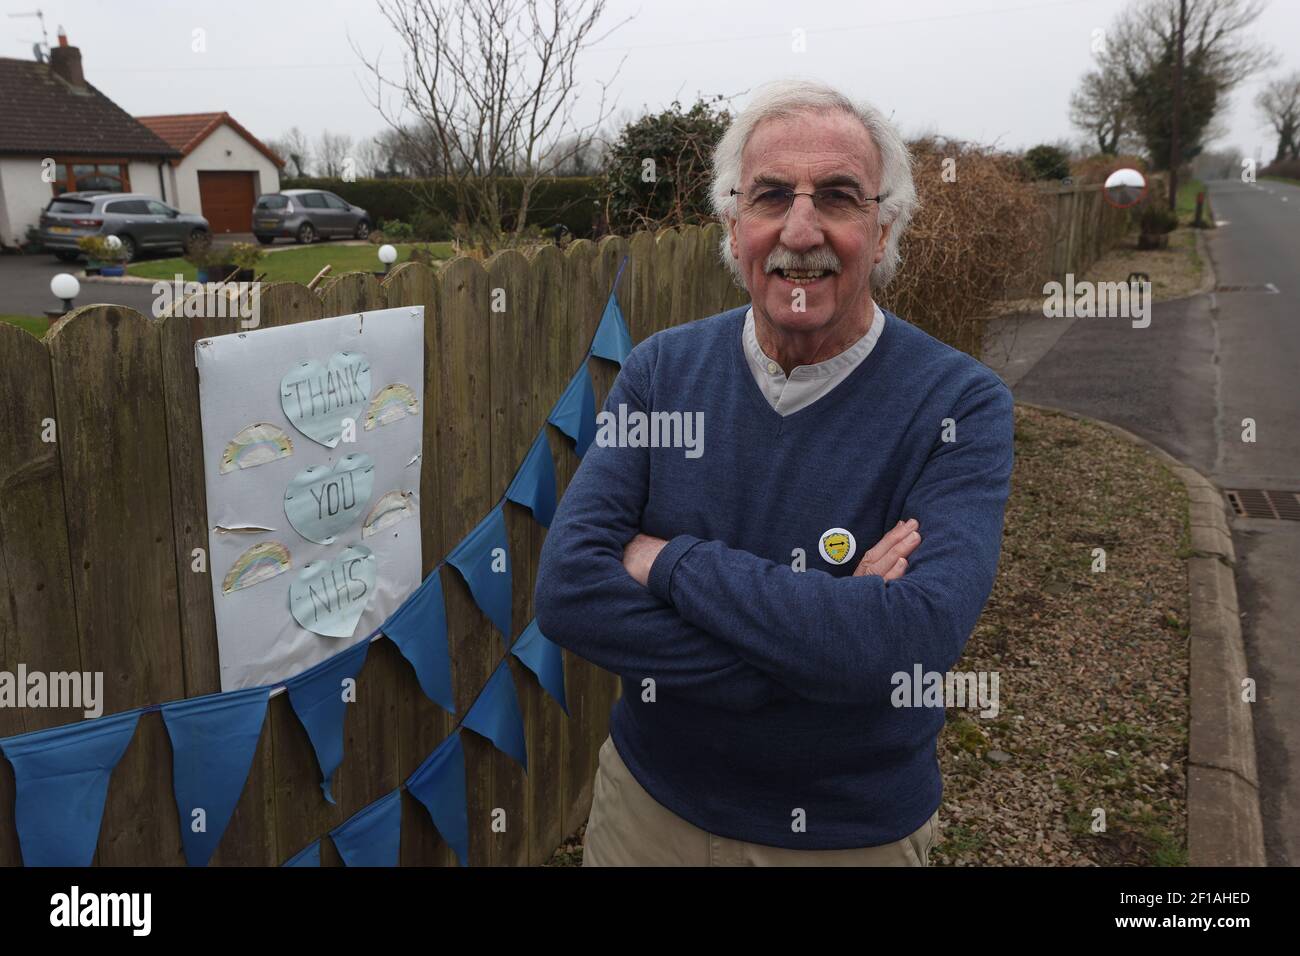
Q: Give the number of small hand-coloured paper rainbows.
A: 4